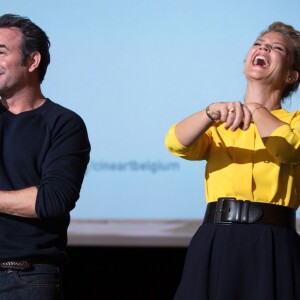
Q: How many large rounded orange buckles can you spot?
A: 0